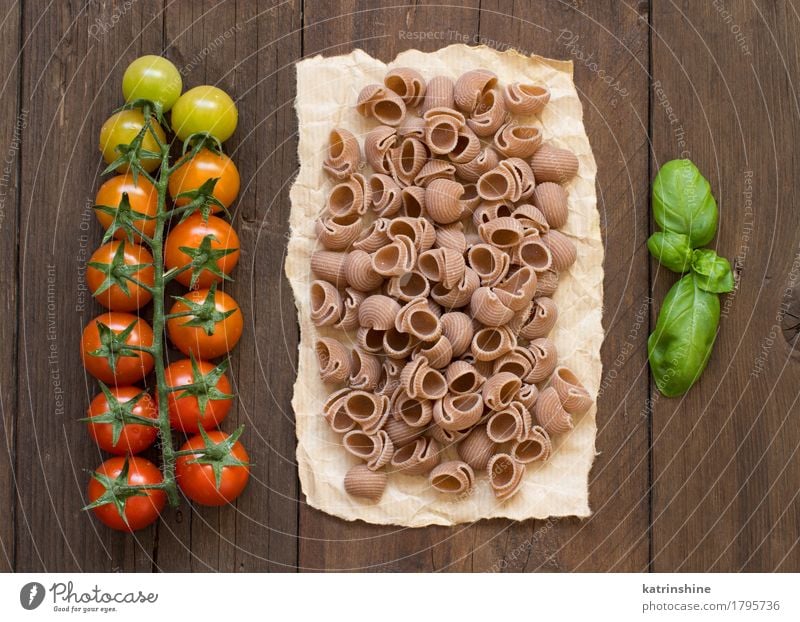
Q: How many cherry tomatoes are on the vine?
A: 13